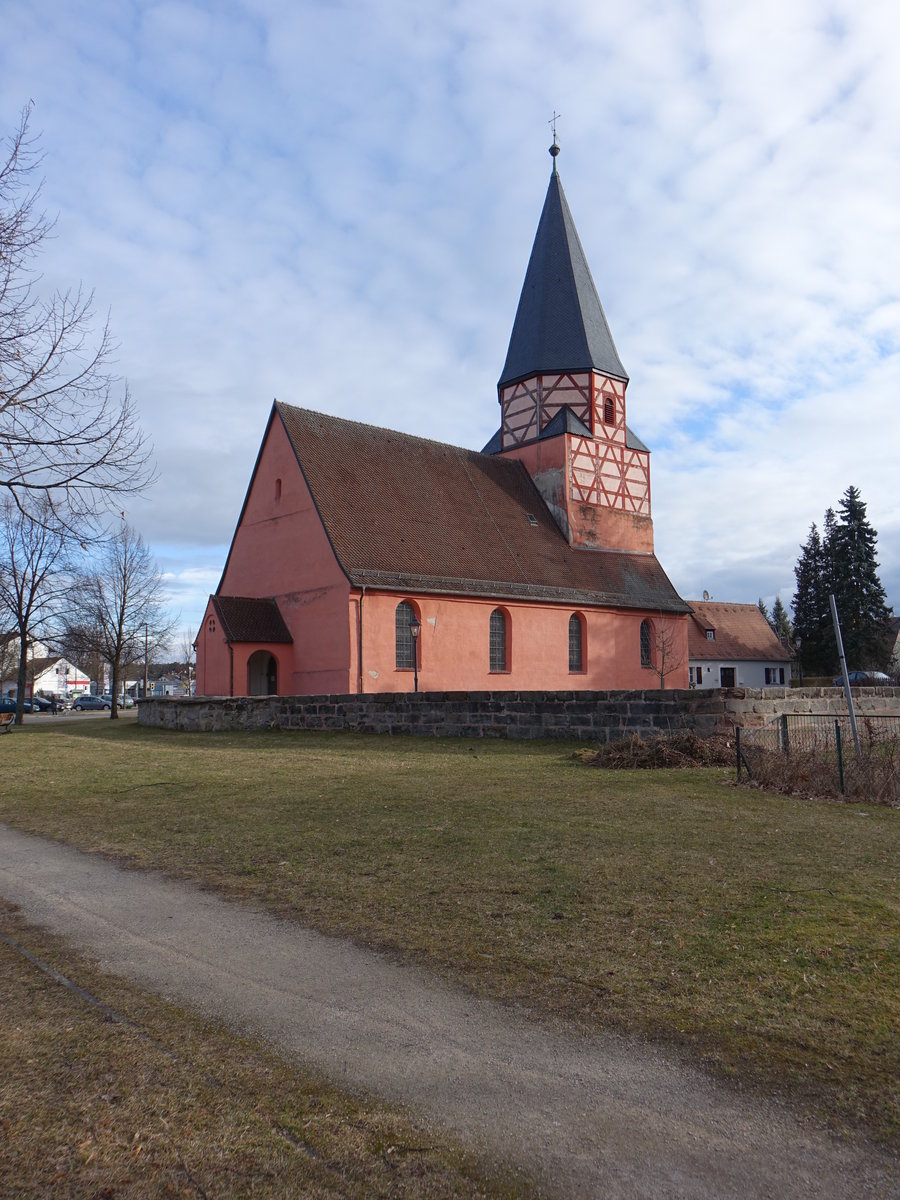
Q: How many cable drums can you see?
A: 0